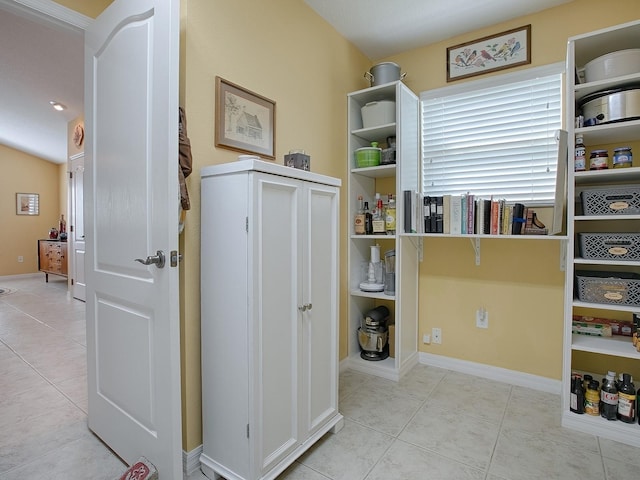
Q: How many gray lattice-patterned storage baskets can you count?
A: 3